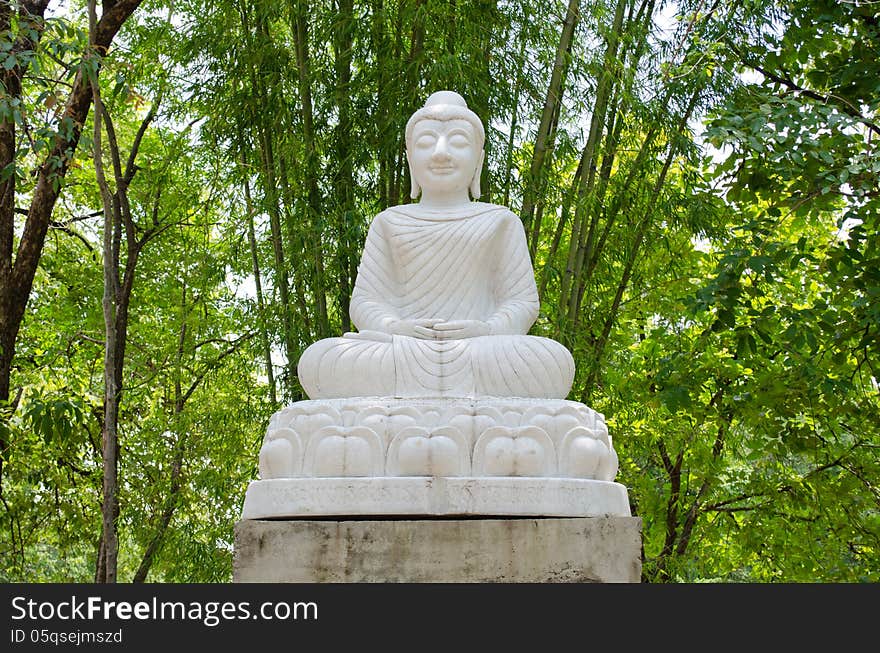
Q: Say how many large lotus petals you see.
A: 5